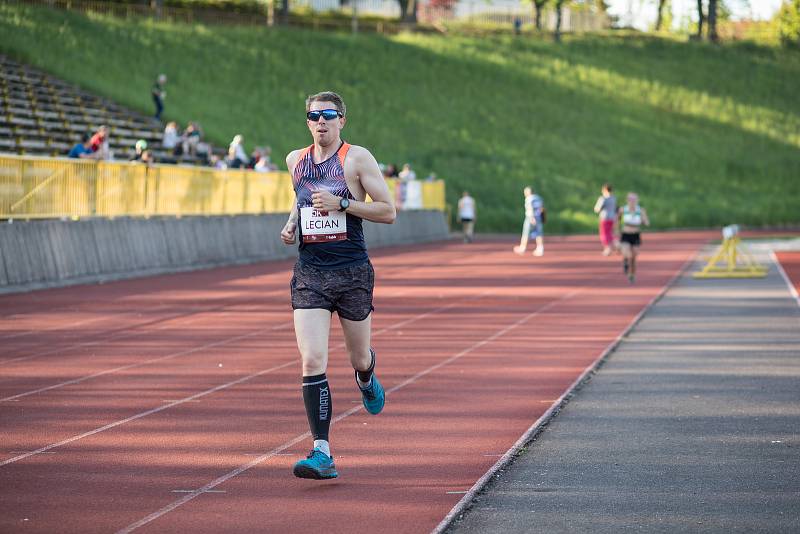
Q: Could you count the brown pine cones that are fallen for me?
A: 0